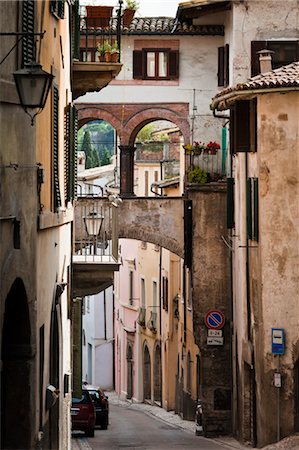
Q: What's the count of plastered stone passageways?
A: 1